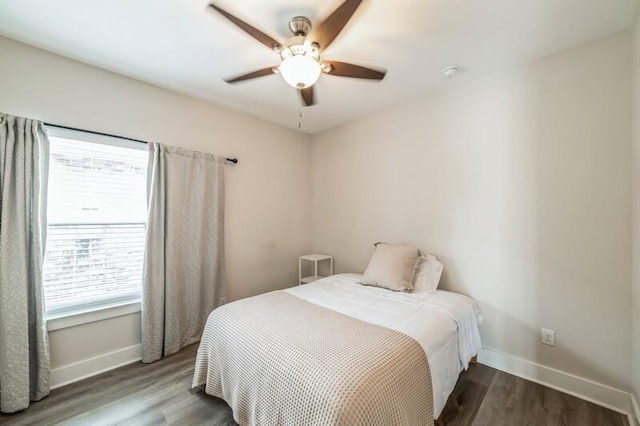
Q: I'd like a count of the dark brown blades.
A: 5